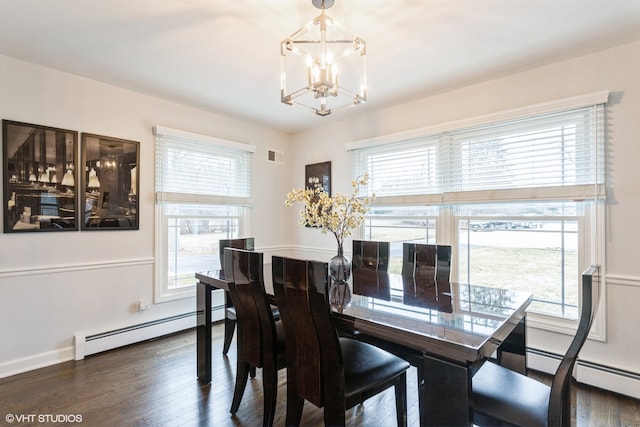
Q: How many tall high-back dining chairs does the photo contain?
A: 6